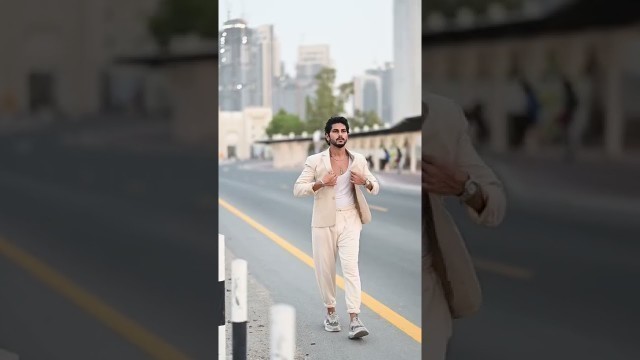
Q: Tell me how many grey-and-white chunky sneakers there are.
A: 2